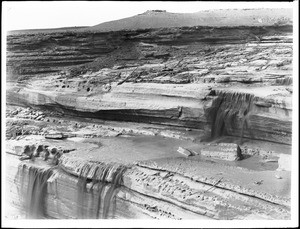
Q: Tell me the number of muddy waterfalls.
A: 3